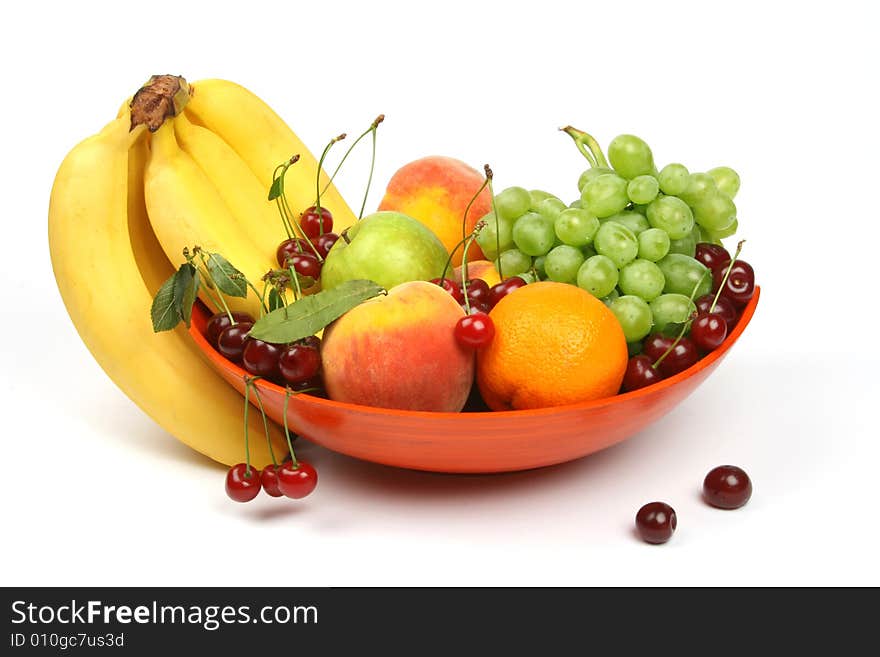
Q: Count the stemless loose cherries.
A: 2